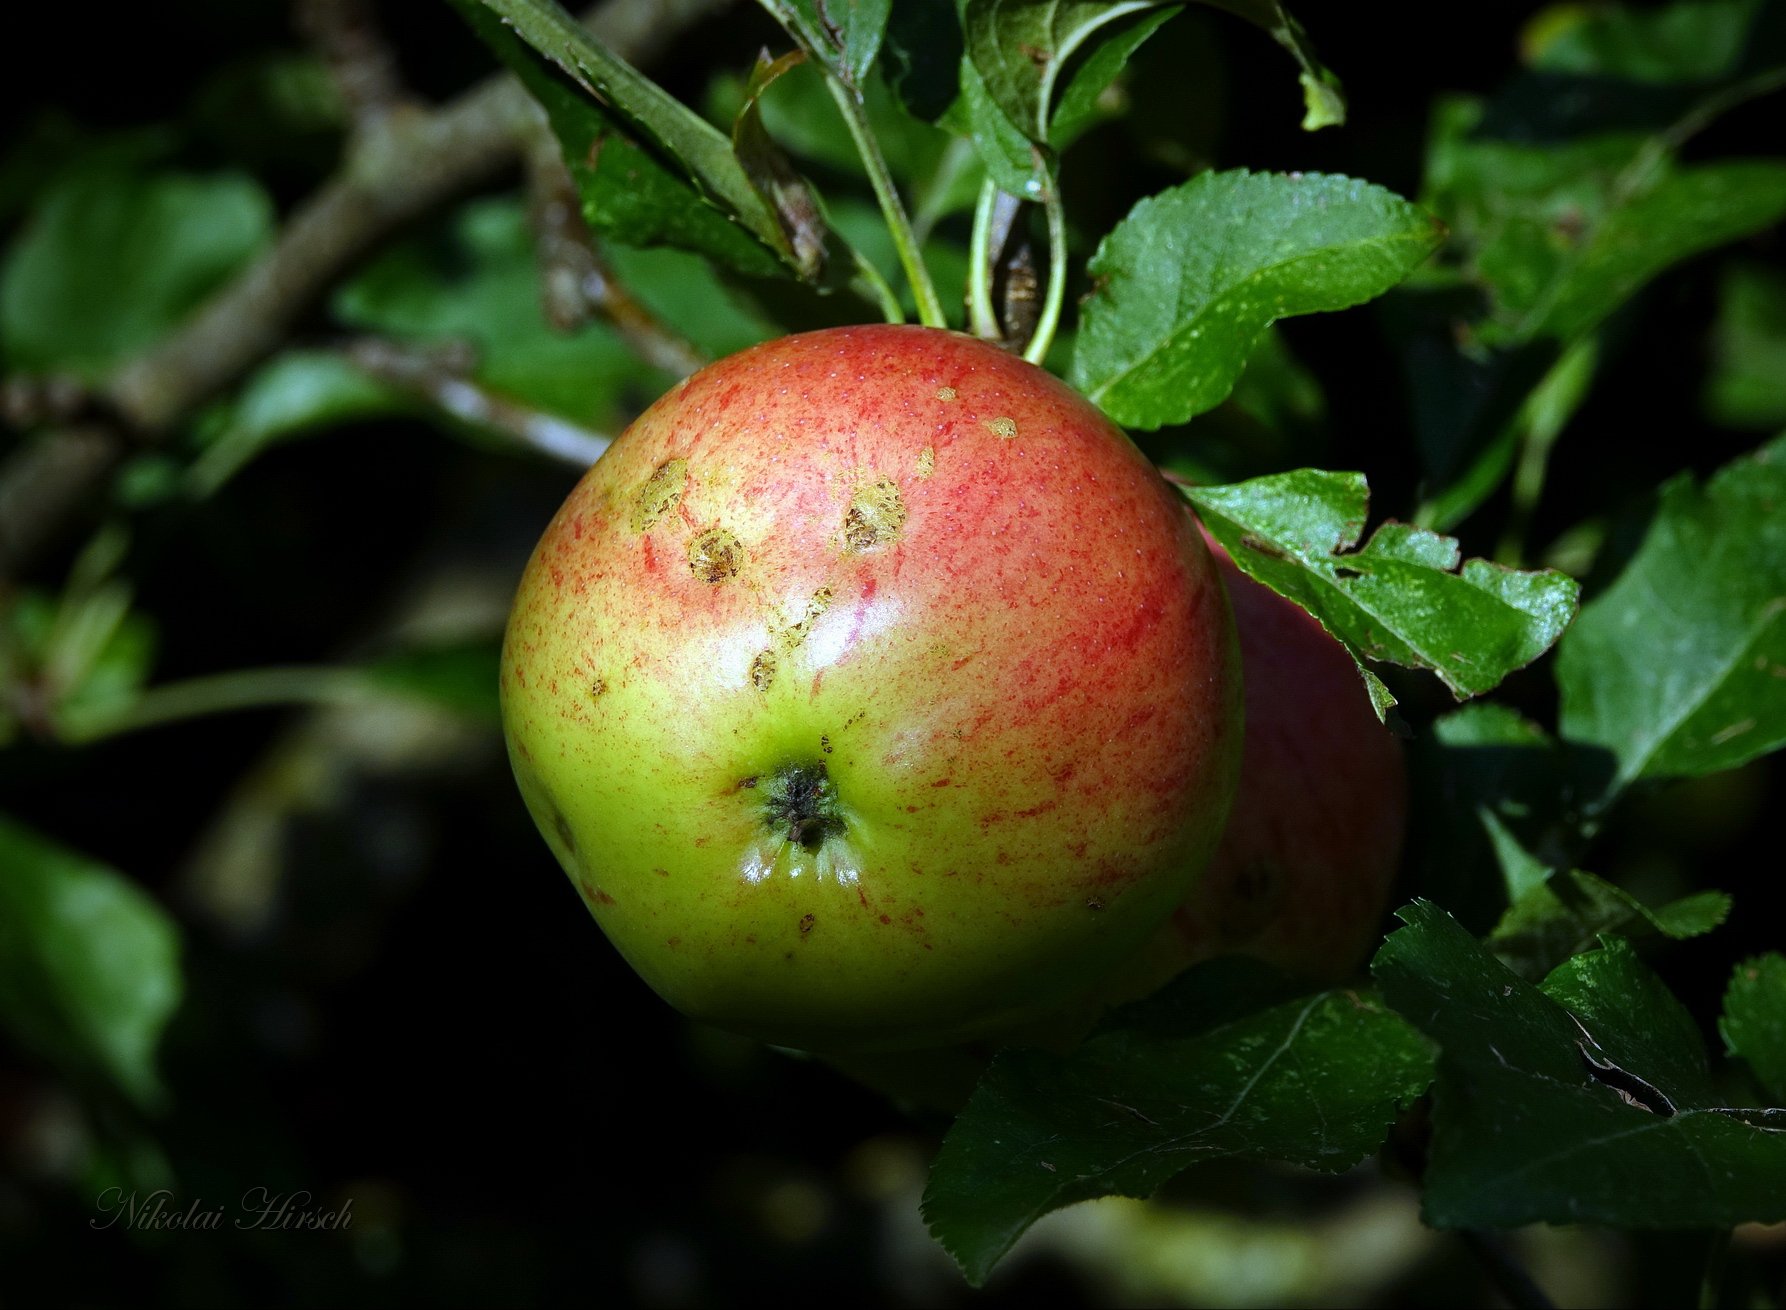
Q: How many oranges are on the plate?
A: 0